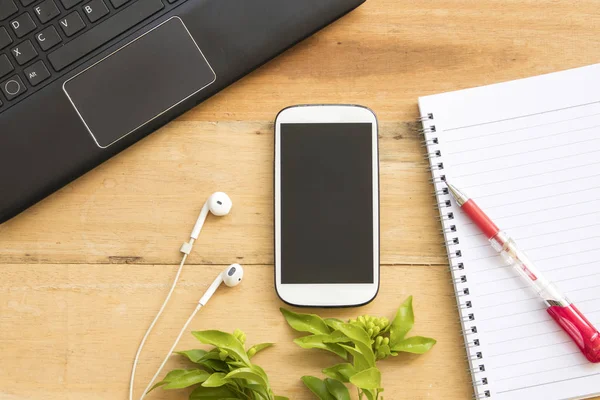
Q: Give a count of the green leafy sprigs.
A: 2